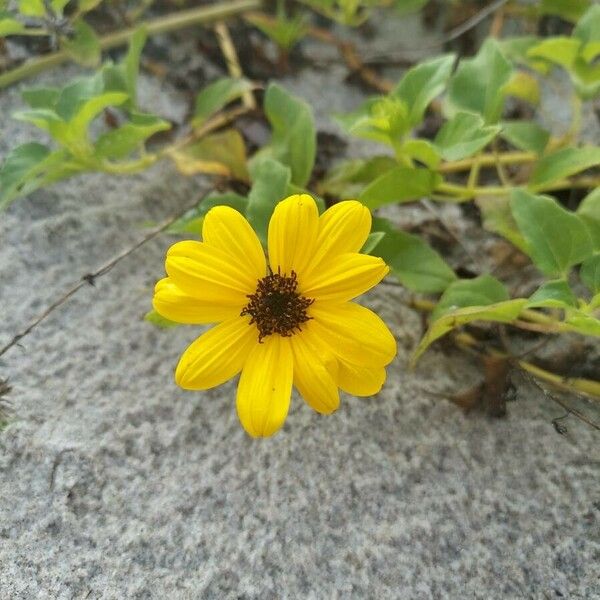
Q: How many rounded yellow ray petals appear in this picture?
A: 11